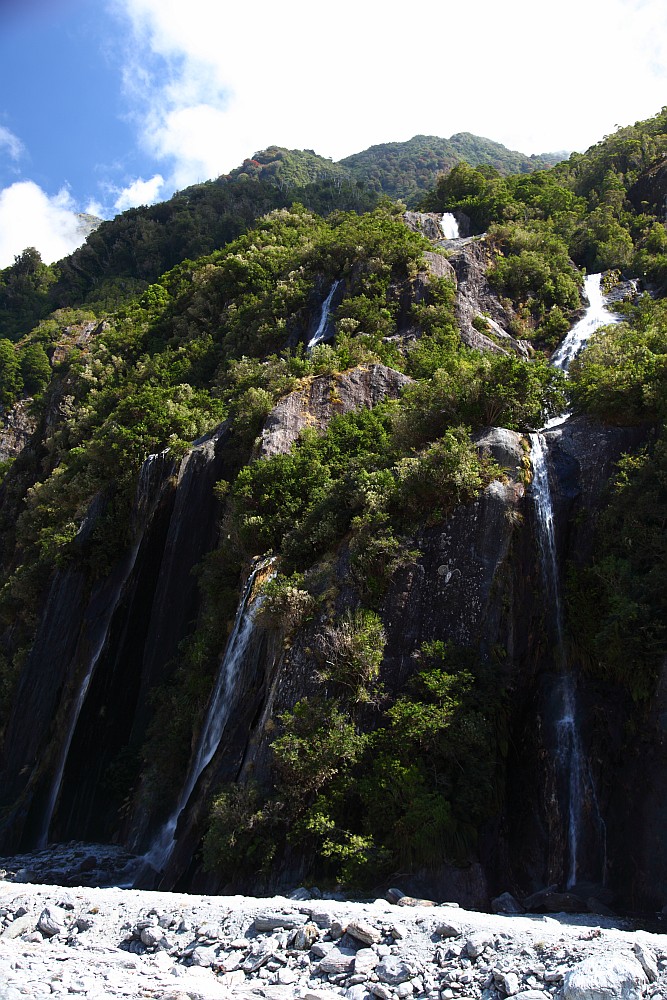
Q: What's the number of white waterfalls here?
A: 5